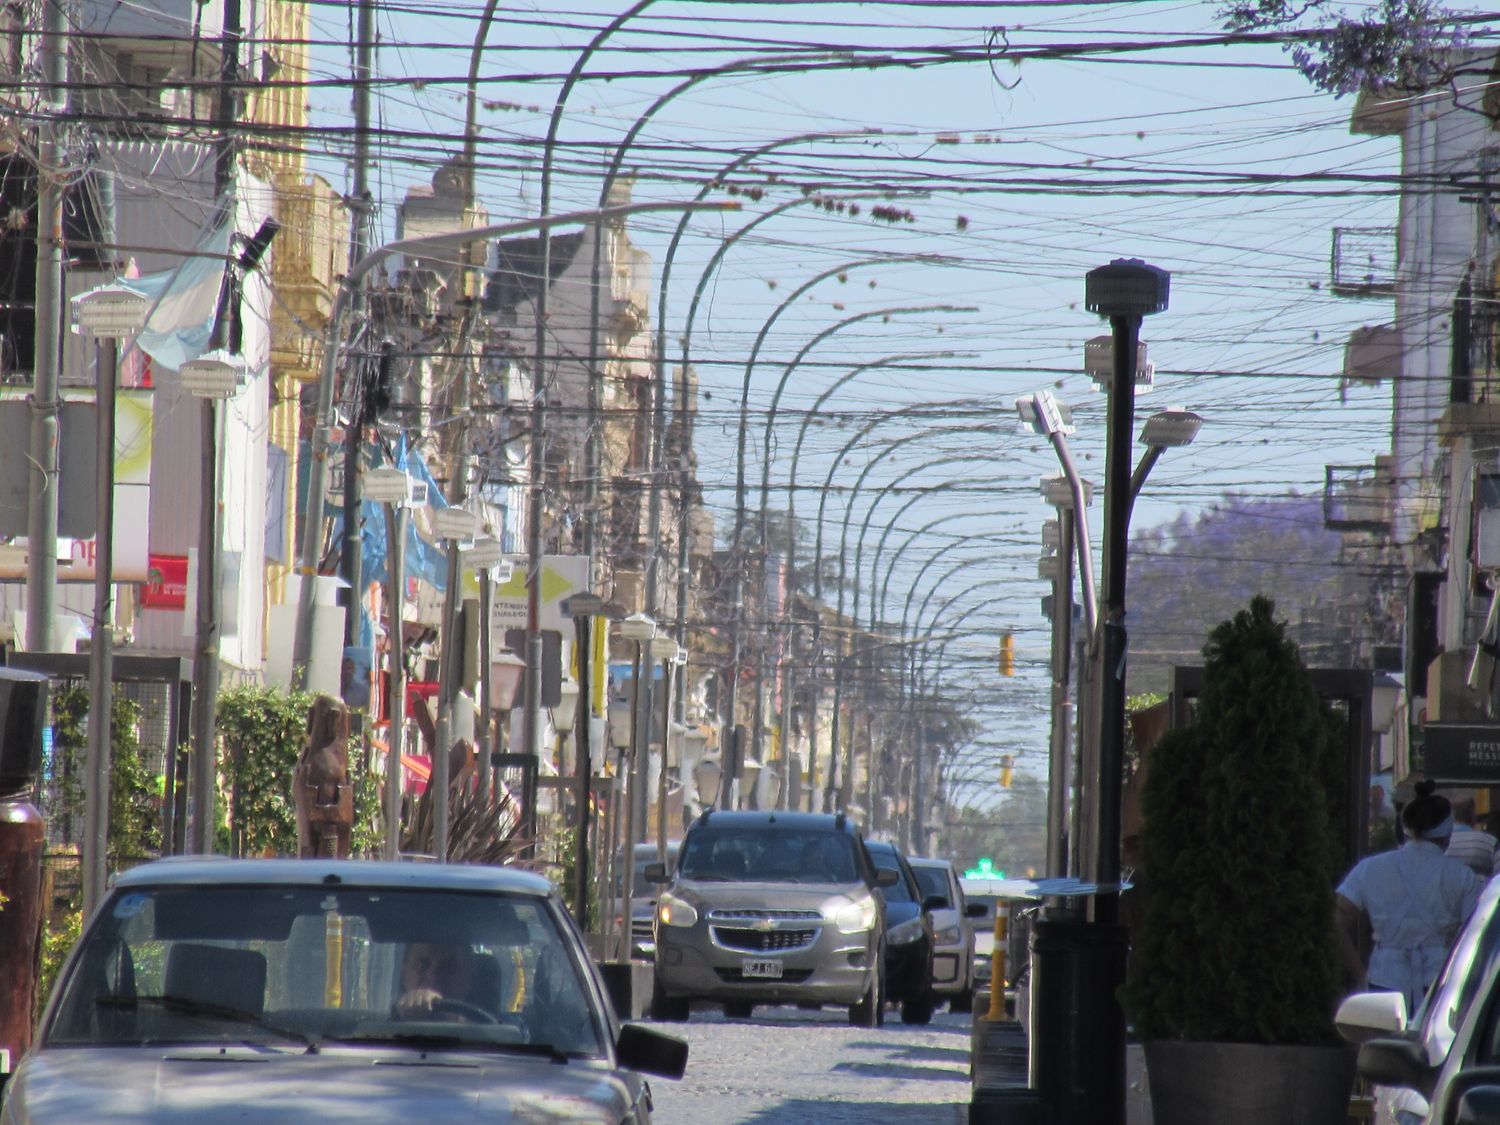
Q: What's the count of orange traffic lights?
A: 2